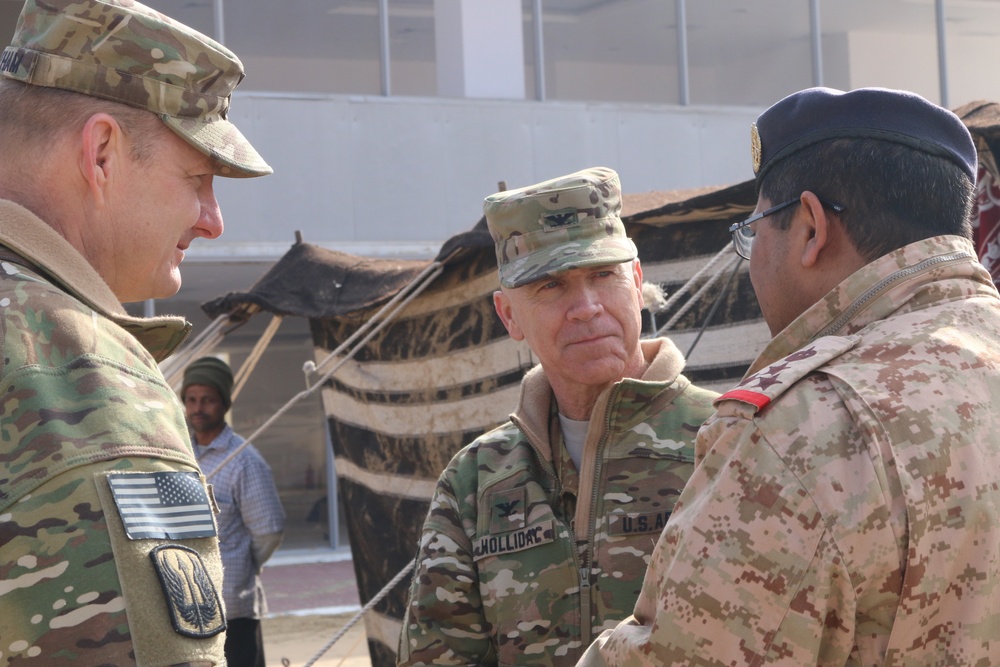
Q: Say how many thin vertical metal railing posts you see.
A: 6